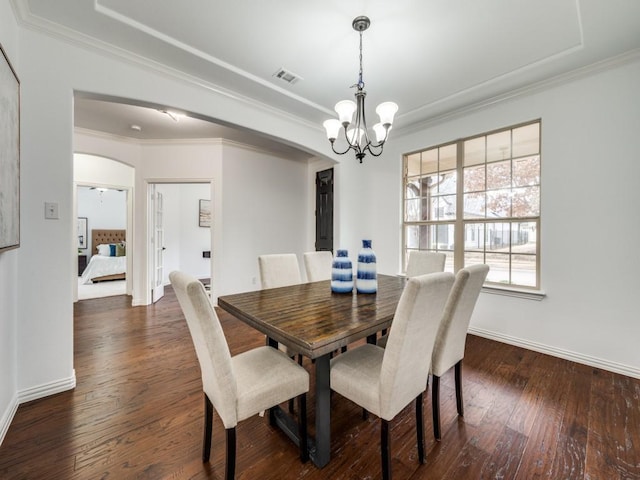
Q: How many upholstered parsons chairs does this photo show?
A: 6